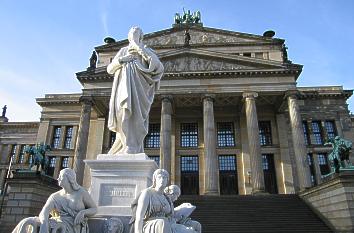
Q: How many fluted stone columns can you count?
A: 5